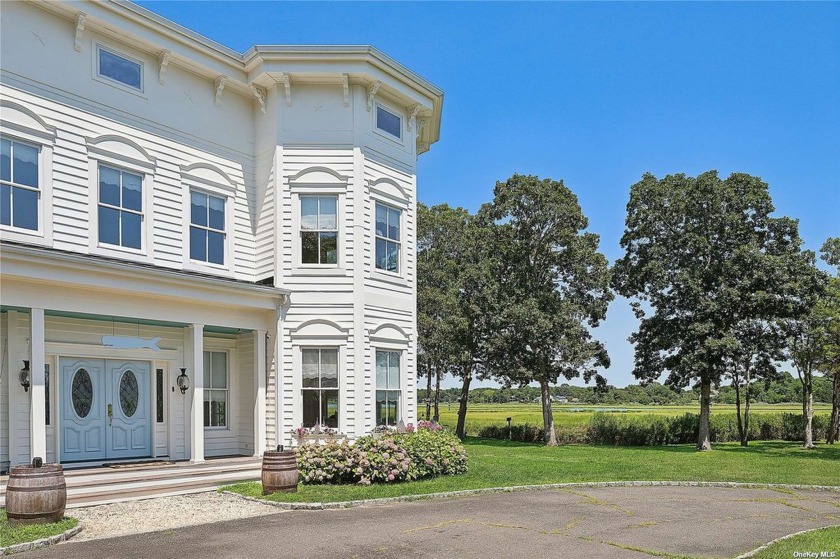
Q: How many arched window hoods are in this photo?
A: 7